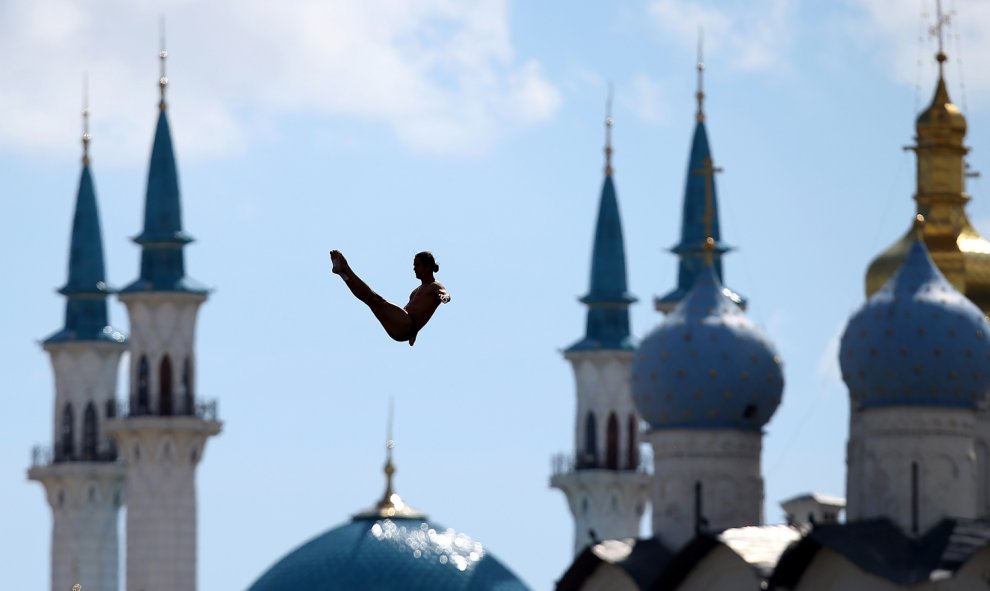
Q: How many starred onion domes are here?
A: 2